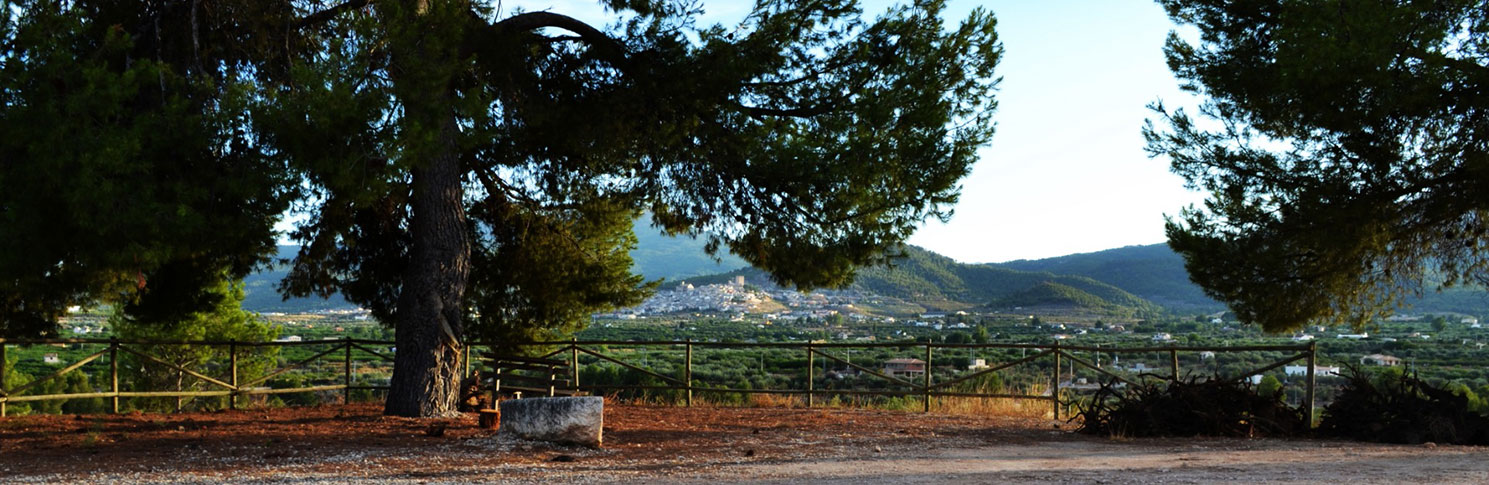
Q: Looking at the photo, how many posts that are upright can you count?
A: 12